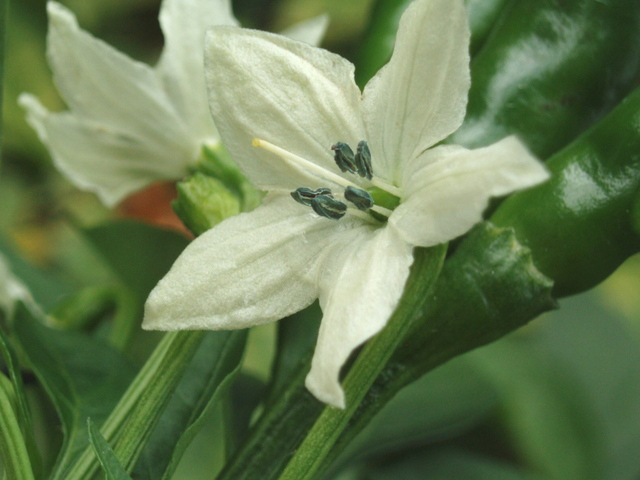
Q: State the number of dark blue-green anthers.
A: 5